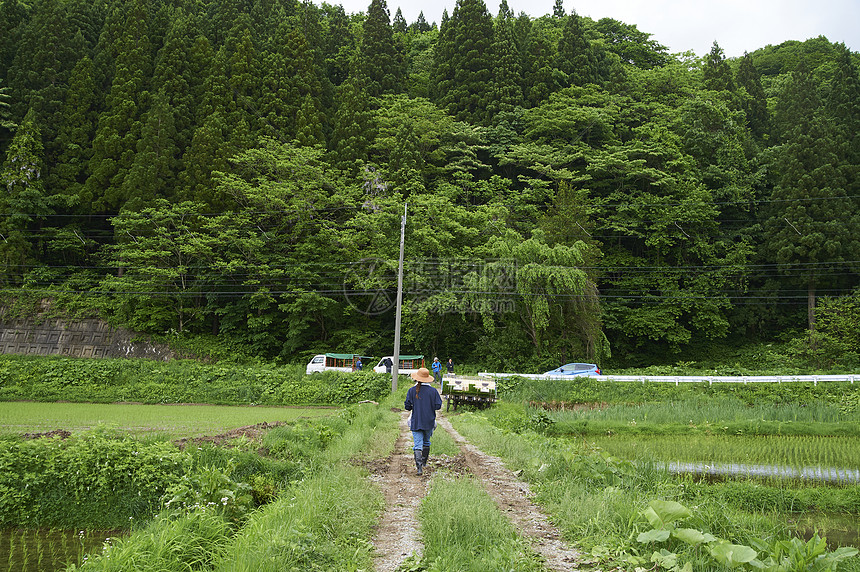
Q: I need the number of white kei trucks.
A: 2